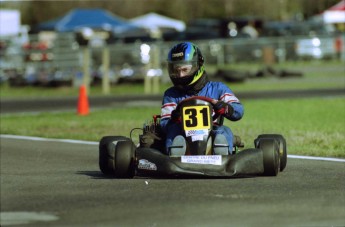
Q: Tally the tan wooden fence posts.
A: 4